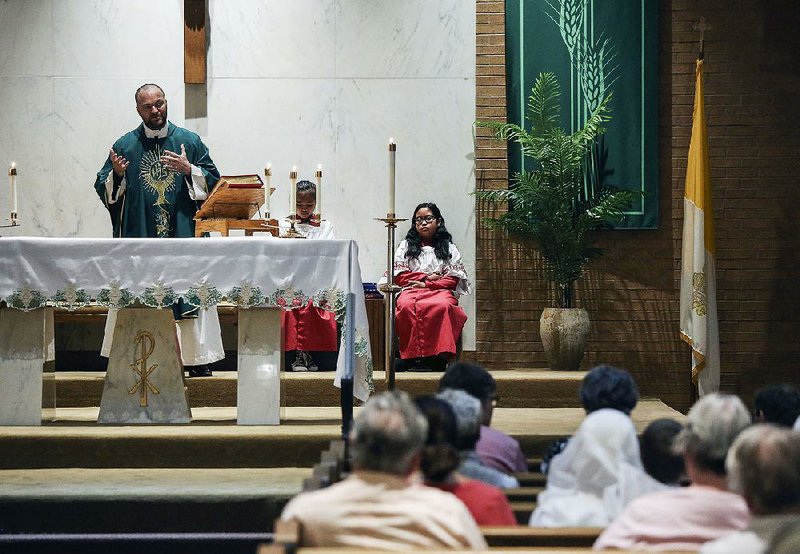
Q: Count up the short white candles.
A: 4